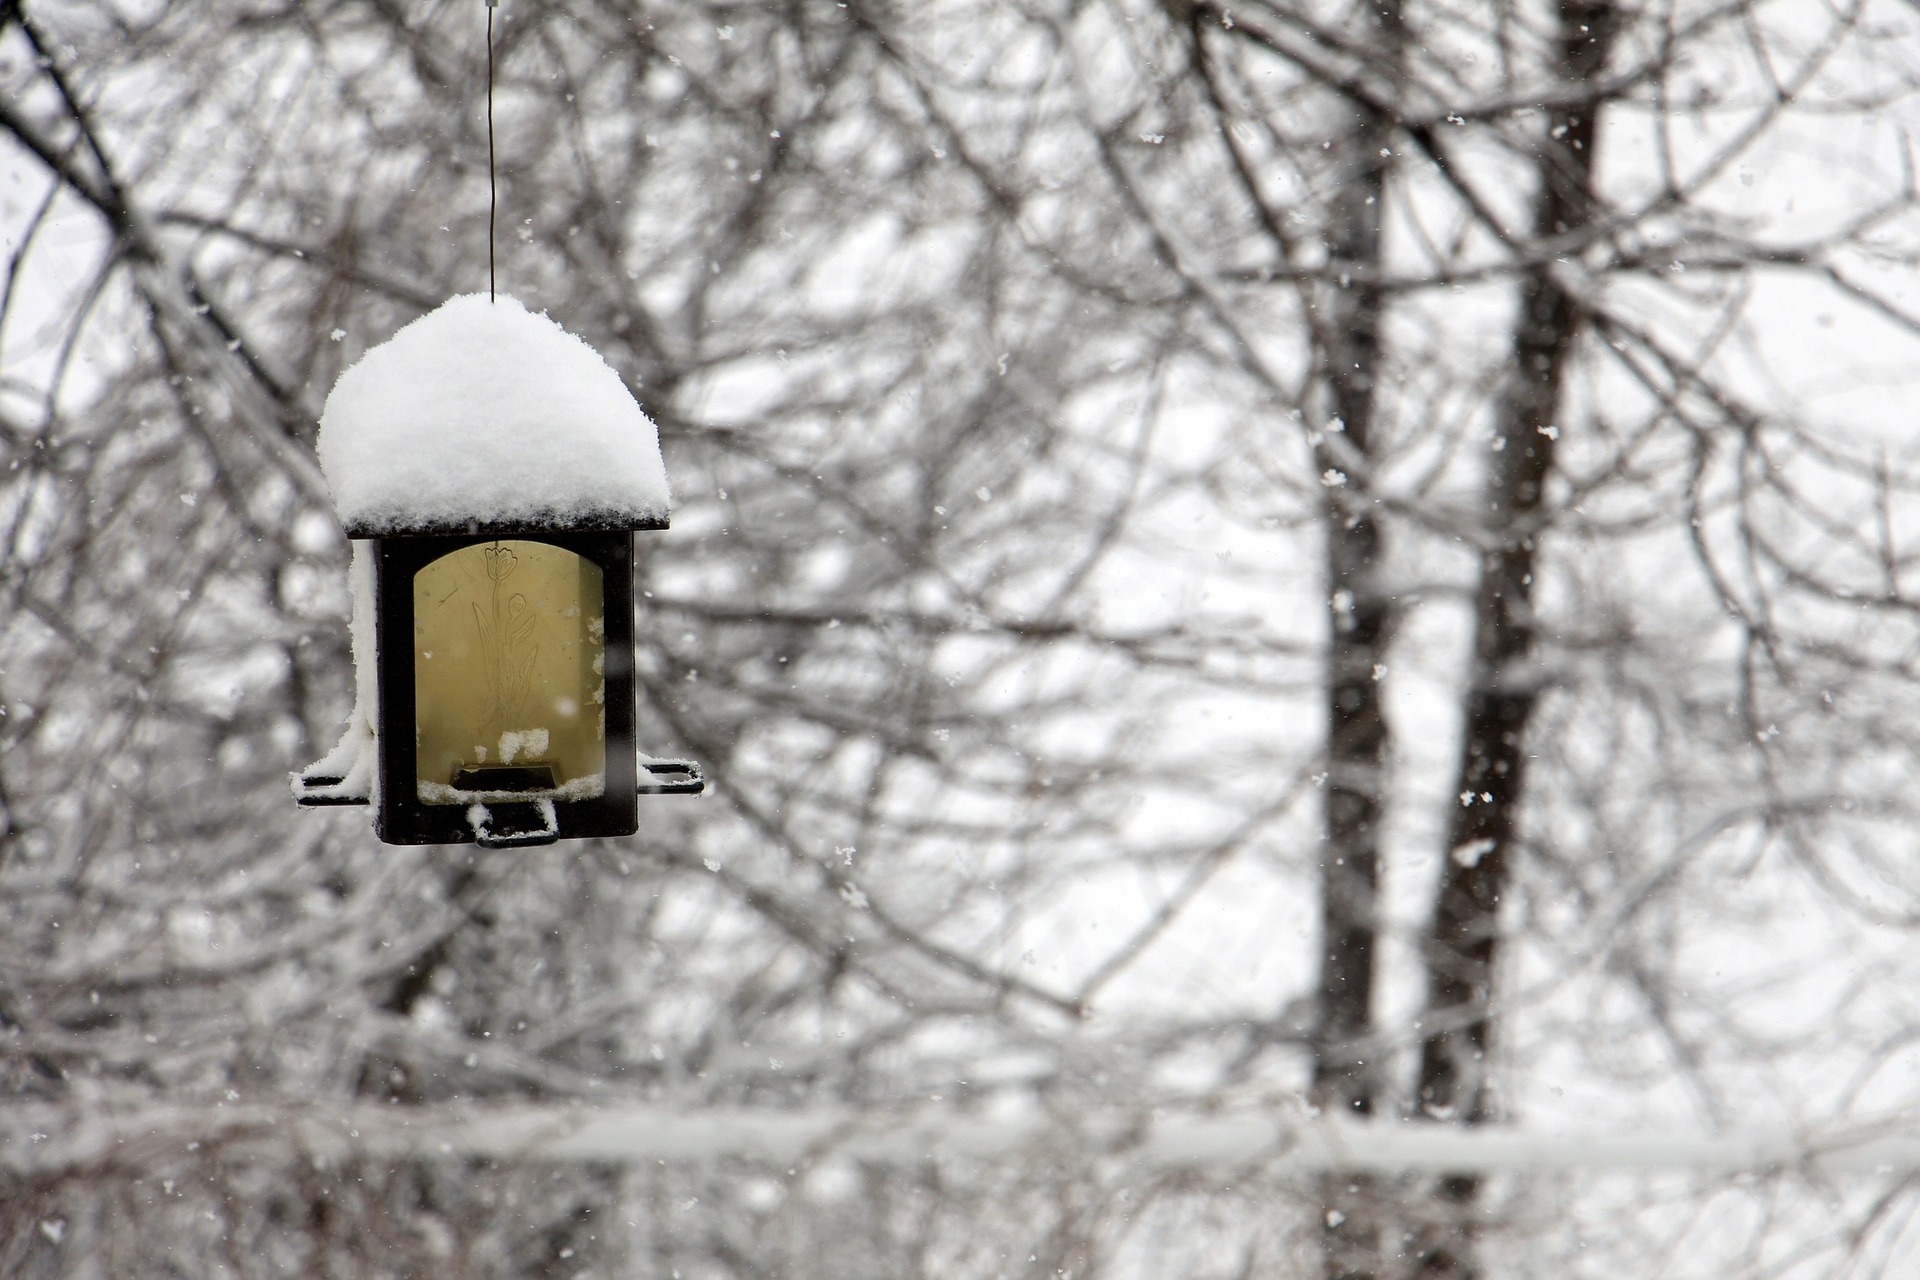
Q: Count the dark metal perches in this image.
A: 3